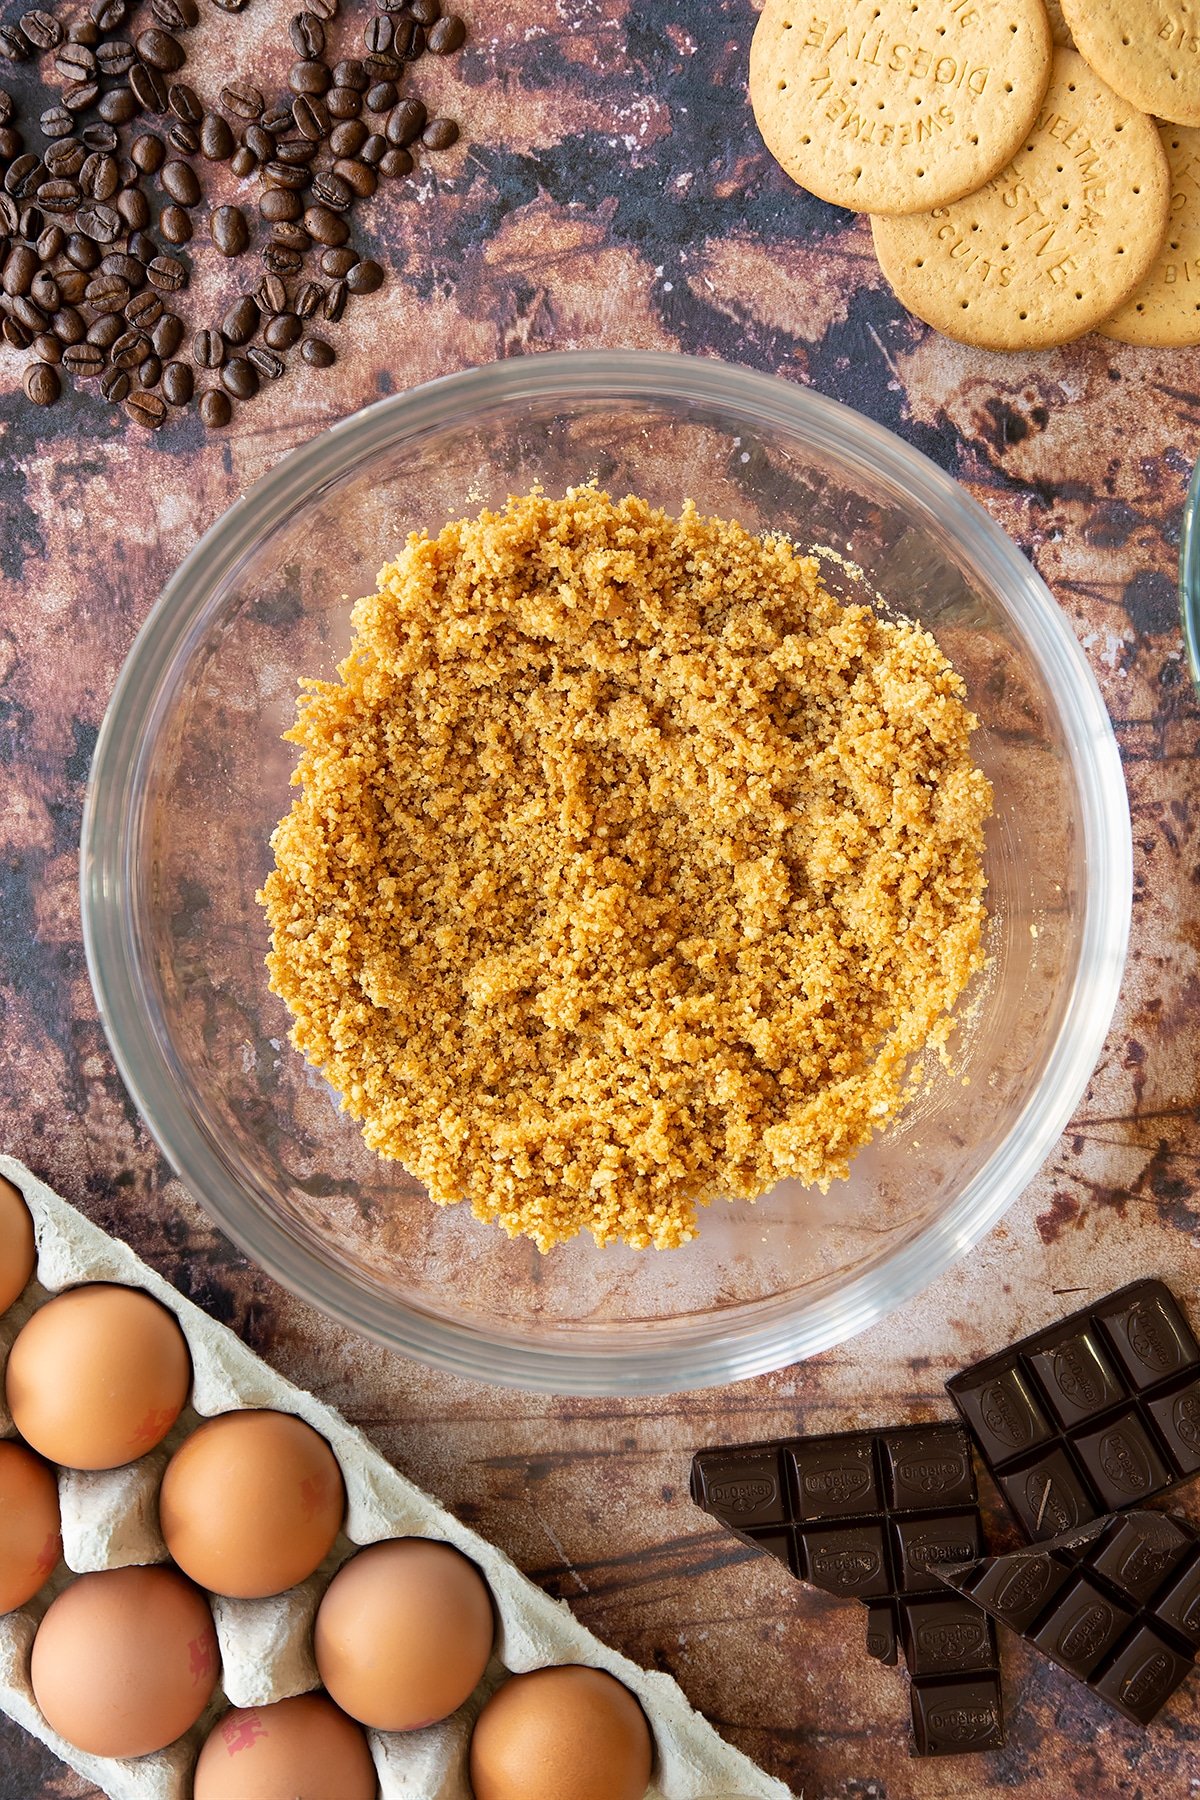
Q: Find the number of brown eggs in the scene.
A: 8